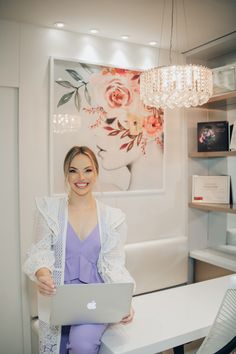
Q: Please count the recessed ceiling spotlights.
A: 4